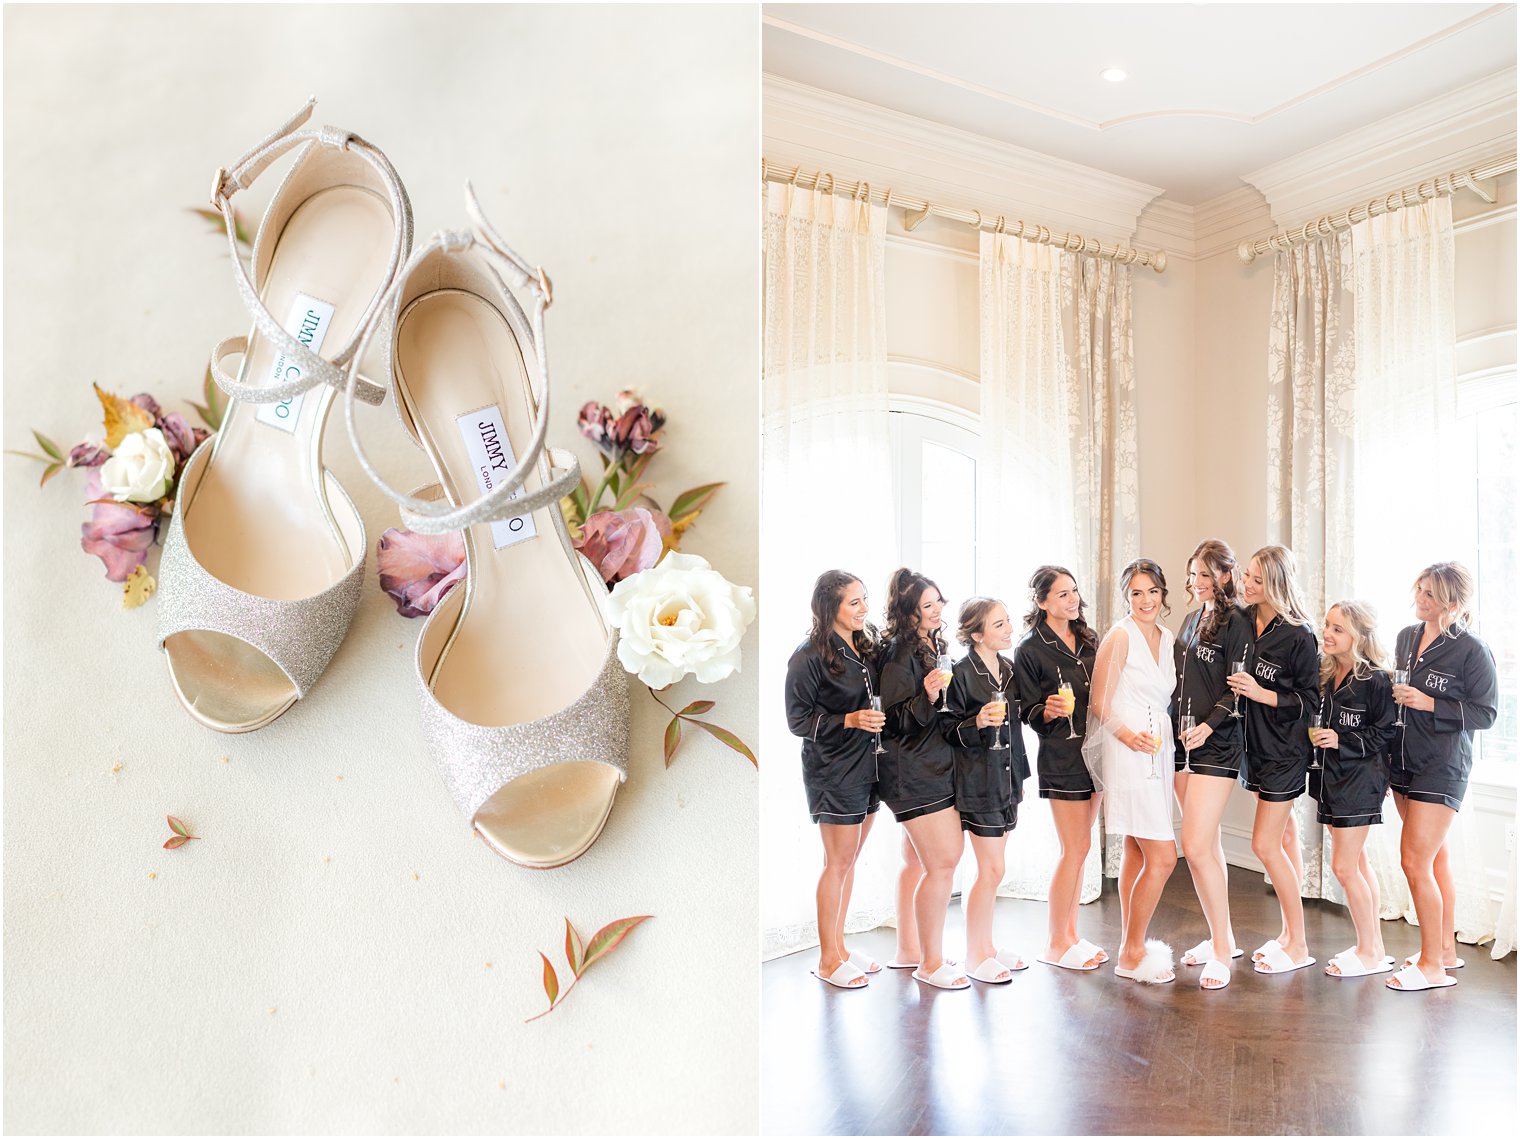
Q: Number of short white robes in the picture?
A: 1